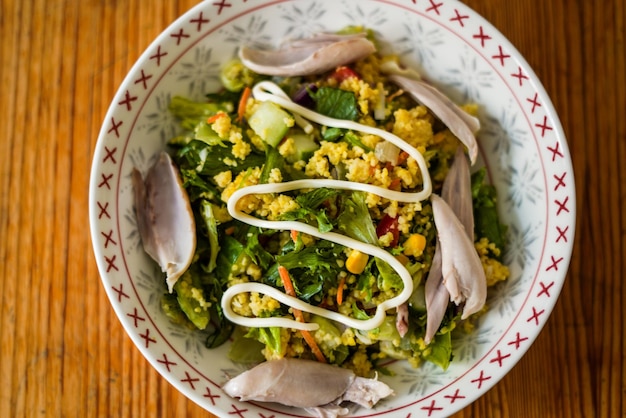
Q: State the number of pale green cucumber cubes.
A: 2